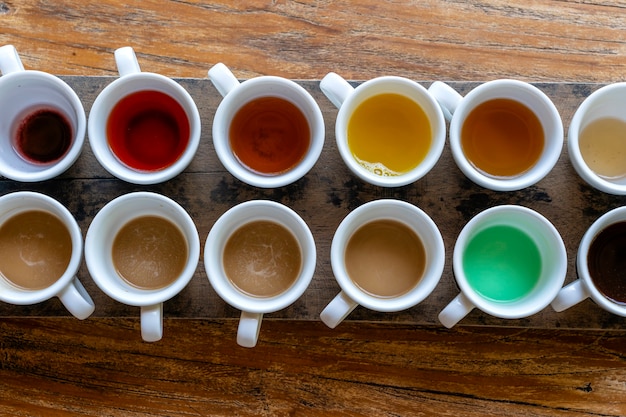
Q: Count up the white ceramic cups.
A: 12